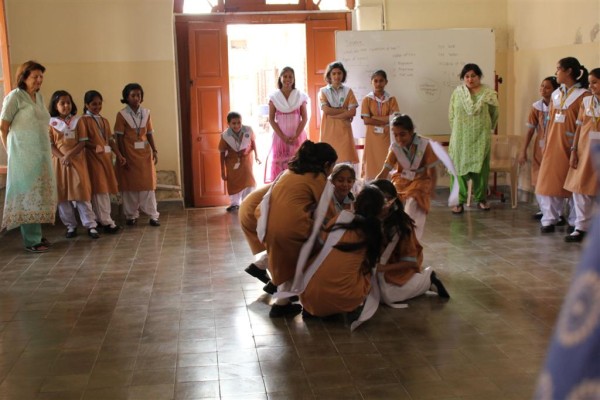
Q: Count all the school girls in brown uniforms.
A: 15